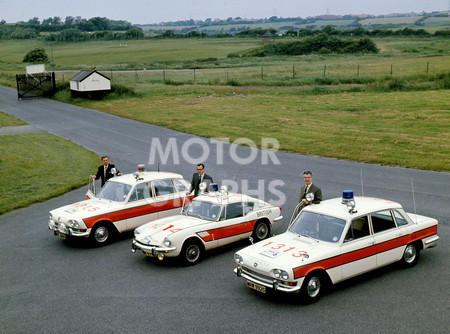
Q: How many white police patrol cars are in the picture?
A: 3